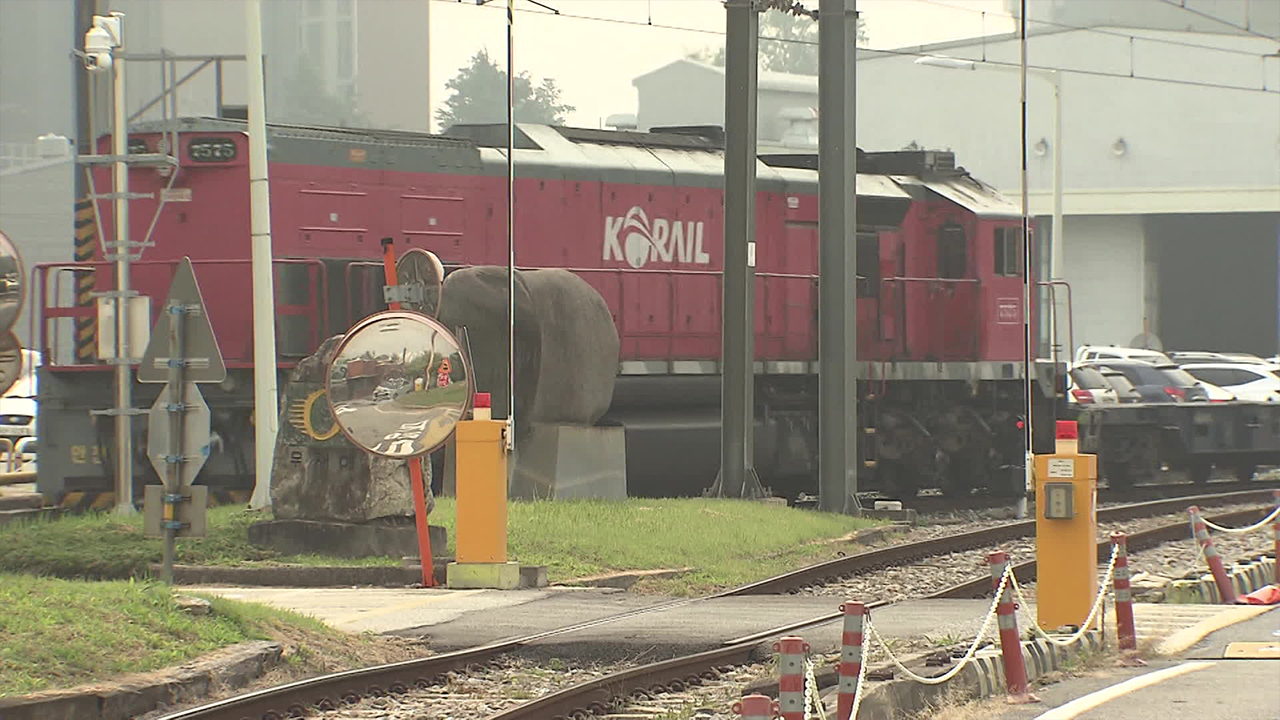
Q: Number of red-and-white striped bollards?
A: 7